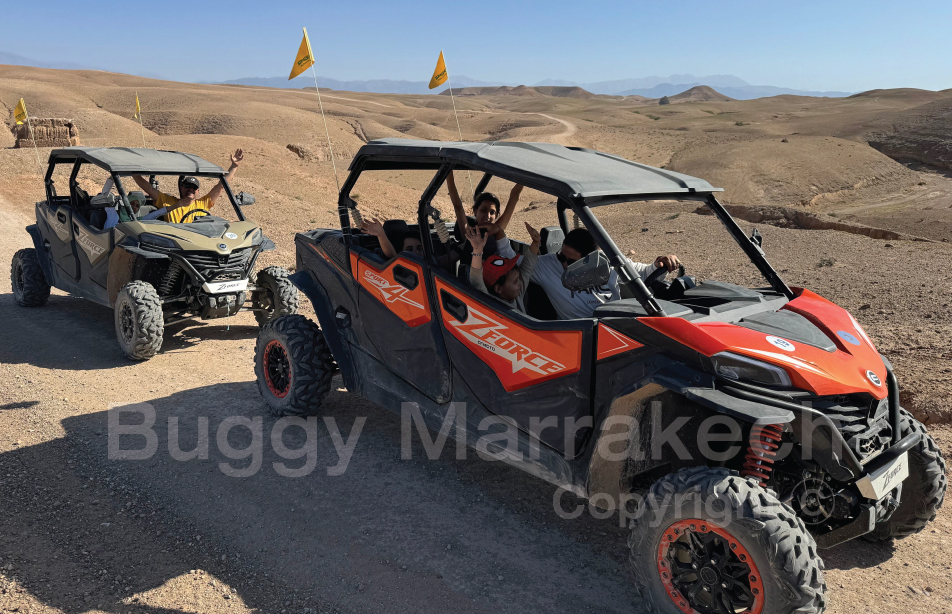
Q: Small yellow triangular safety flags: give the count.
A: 4